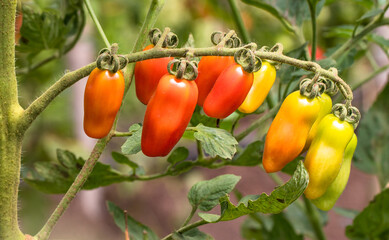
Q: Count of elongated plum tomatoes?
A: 10